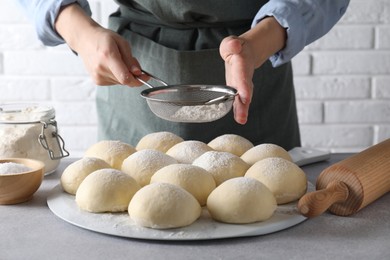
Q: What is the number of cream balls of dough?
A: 13